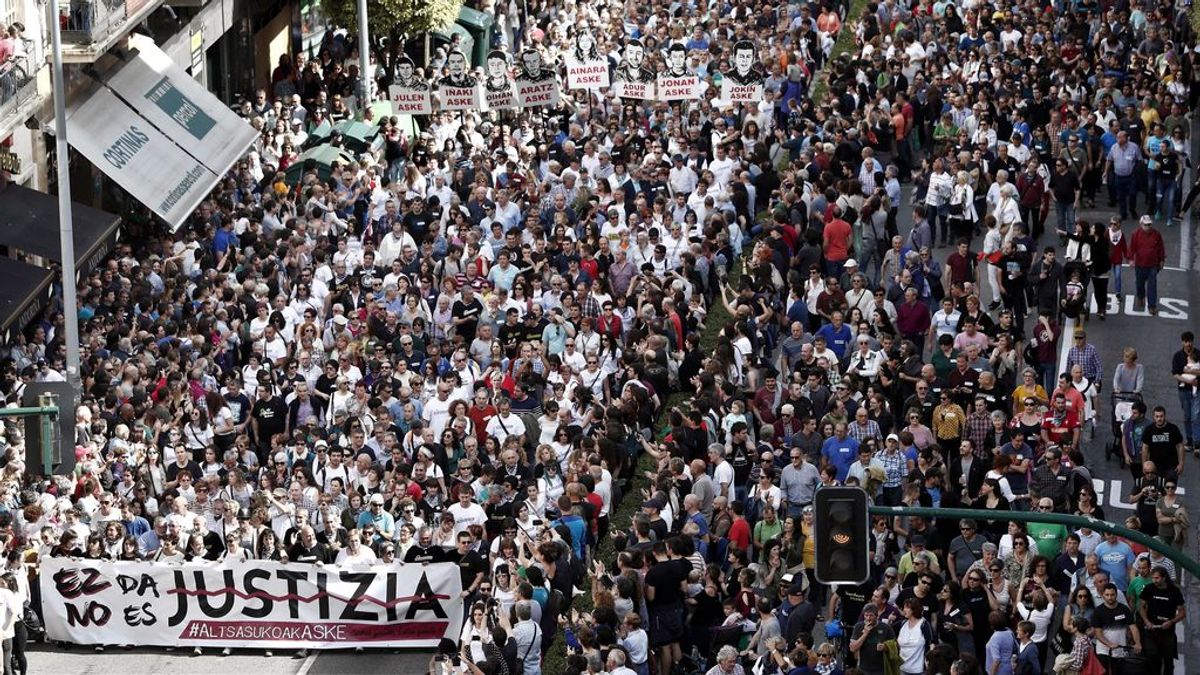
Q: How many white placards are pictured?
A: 8